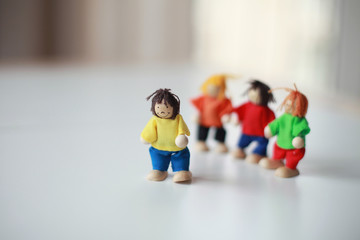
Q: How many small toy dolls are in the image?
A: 4